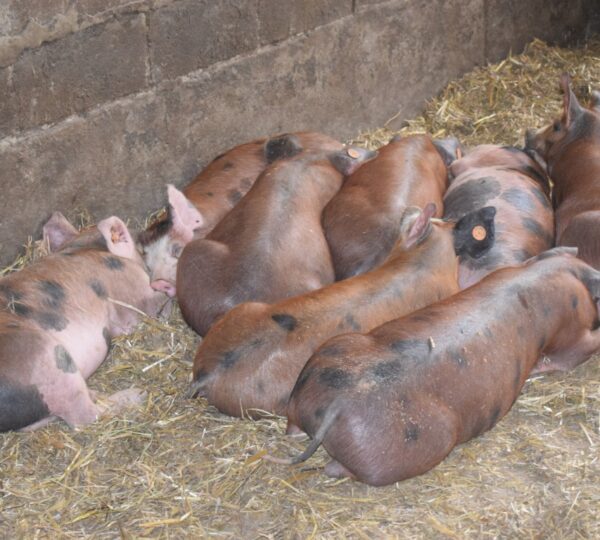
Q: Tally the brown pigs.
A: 6